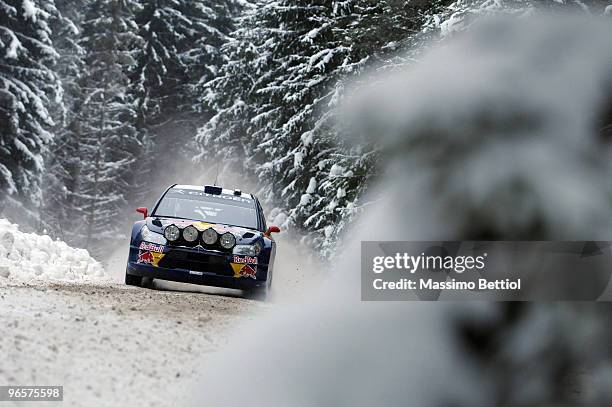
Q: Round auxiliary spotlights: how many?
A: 4